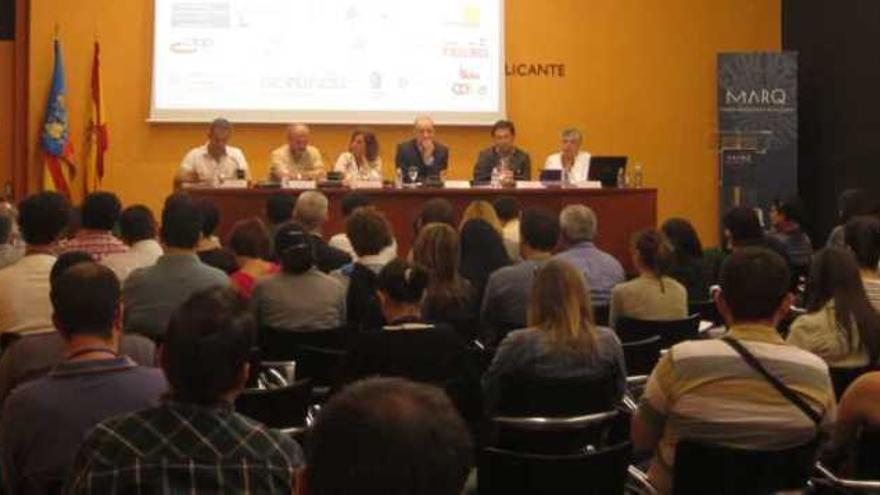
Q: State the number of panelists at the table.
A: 6